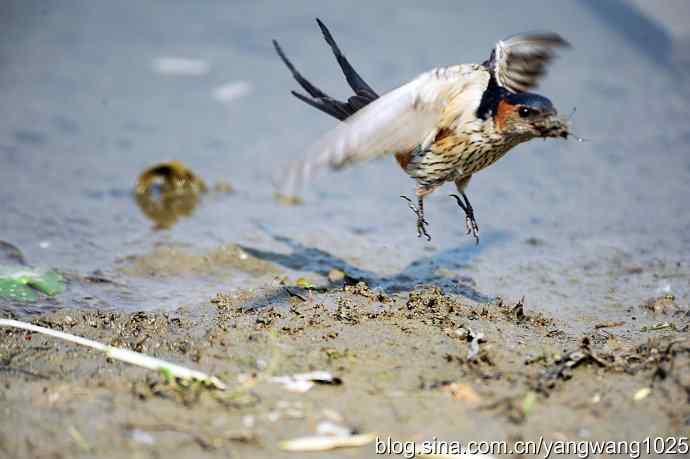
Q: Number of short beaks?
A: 1